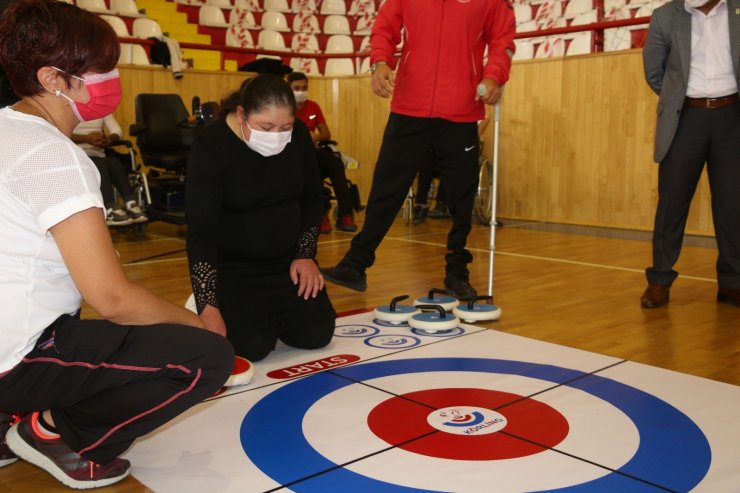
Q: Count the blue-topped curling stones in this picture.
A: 4